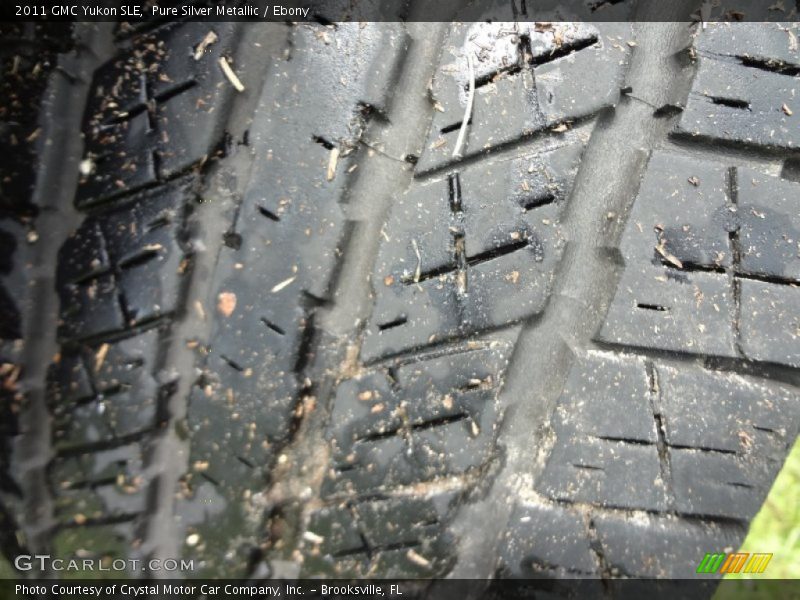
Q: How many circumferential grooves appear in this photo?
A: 4